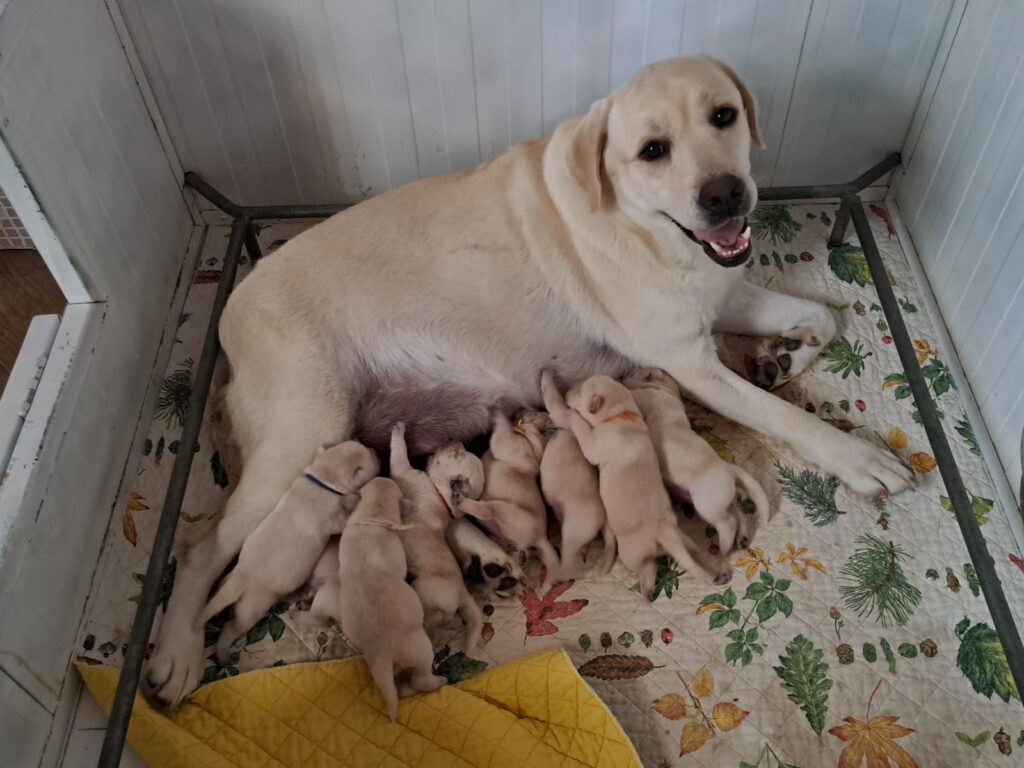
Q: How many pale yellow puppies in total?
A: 8